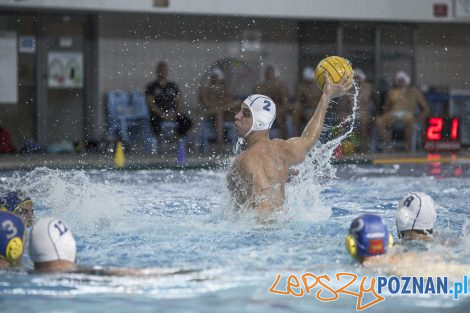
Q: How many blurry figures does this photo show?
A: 6